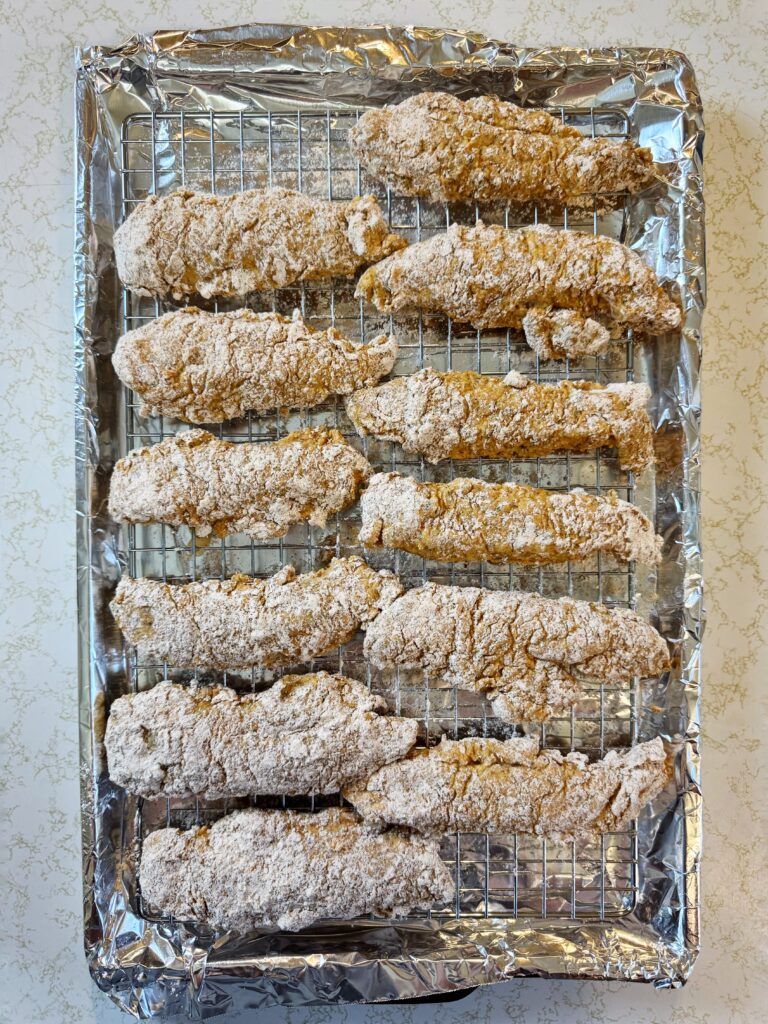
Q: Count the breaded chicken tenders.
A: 12